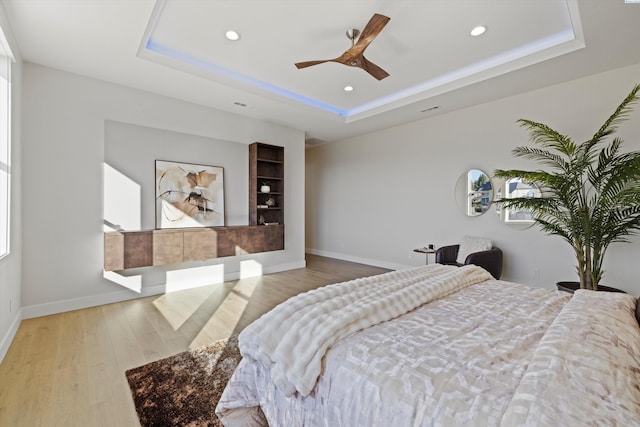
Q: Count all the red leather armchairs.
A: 0